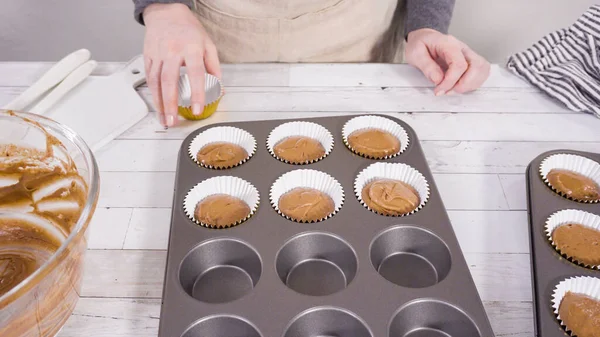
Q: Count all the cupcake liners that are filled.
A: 9